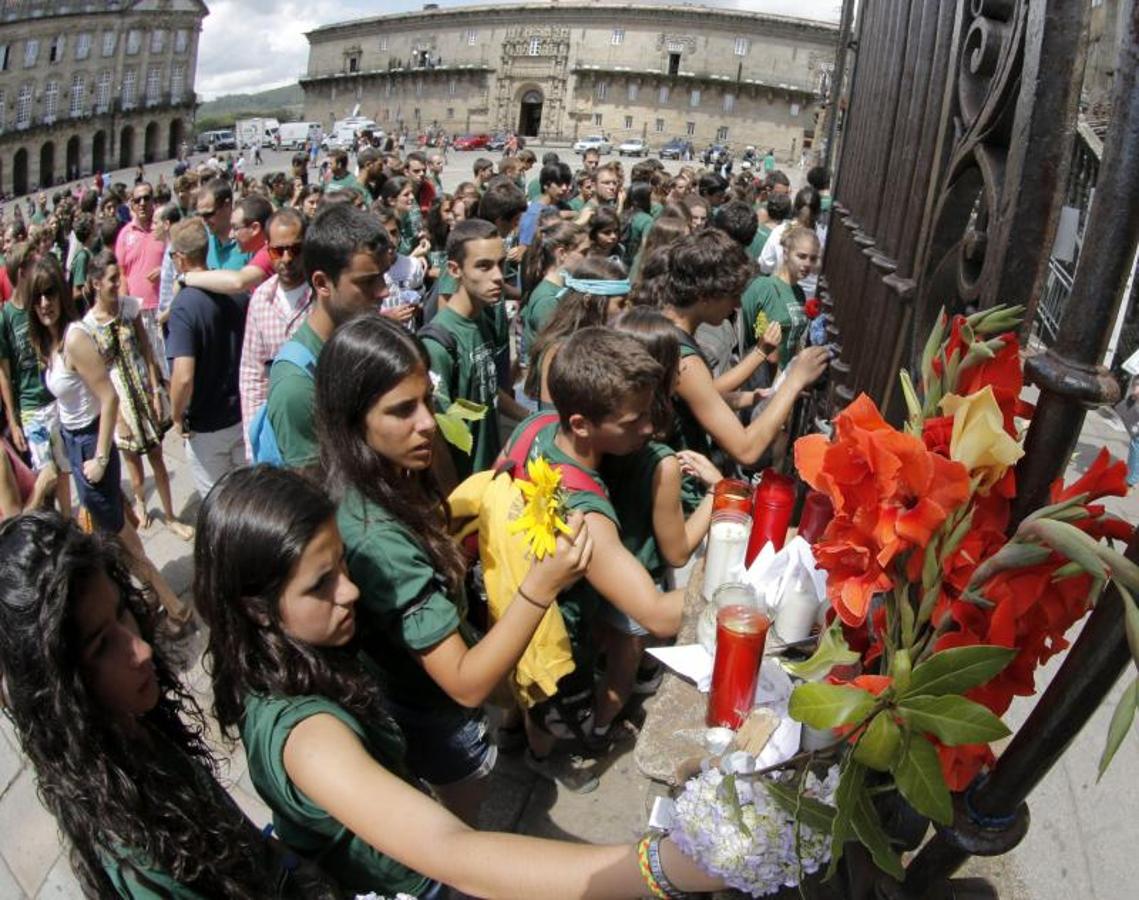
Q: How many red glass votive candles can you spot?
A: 4